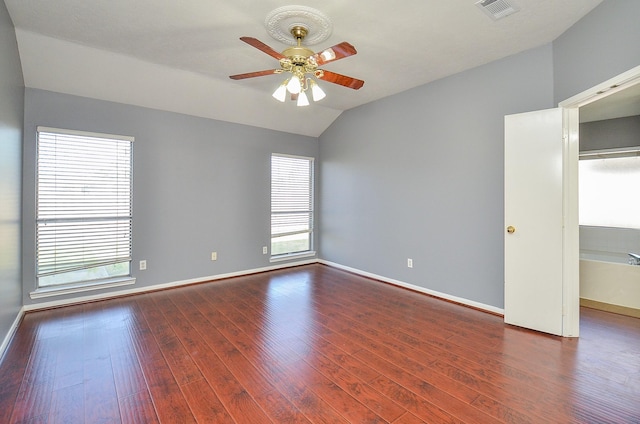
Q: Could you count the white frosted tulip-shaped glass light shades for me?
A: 4